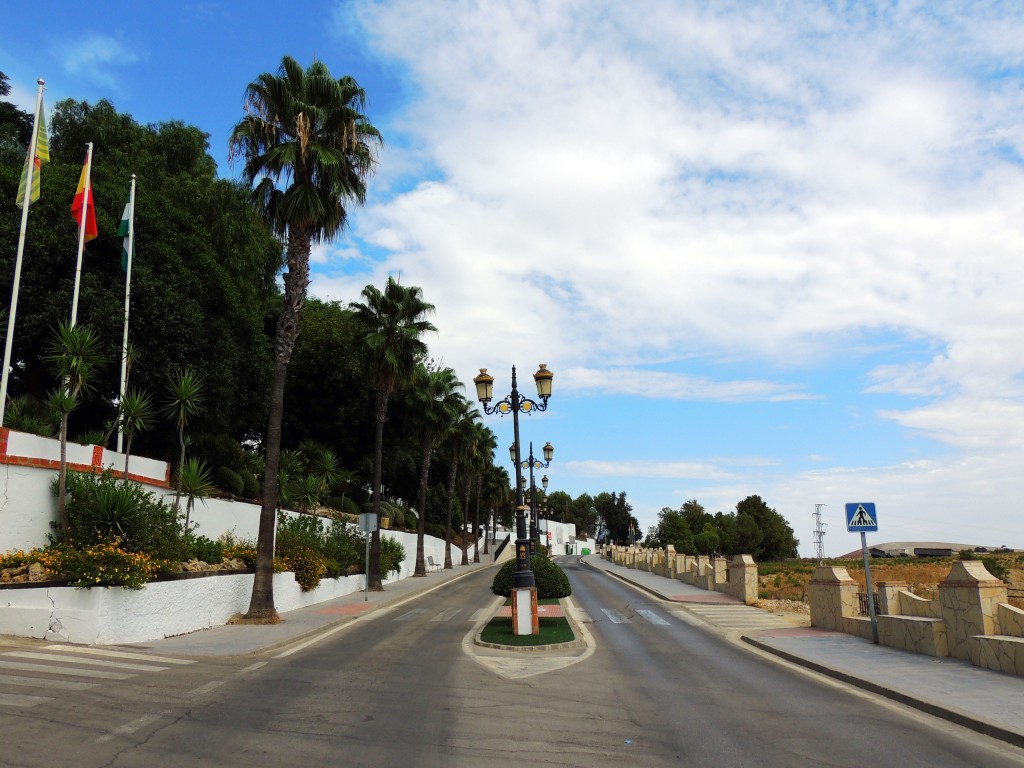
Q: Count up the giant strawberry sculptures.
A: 0